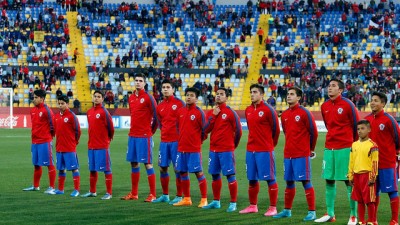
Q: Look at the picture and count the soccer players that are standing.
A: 11